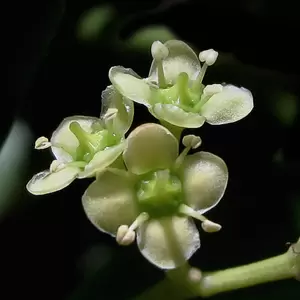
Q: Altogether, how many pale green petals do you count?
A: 12